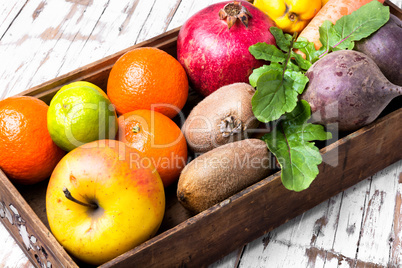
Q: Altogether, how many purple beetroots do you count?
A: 2